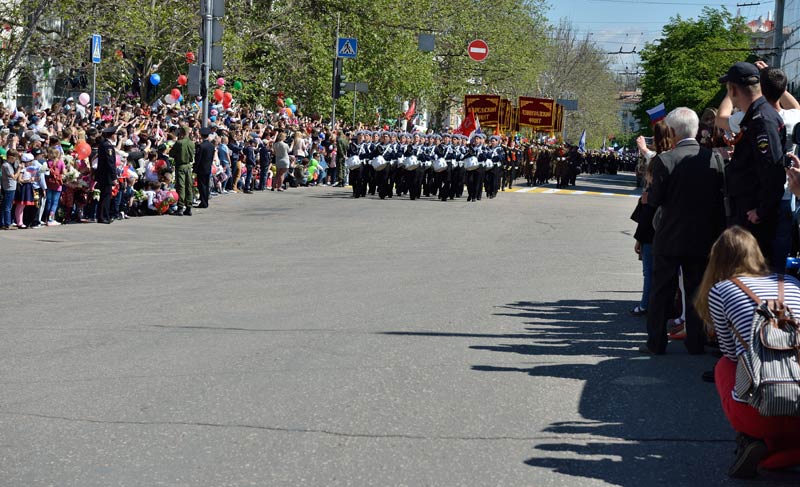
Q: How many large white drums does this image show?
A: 5